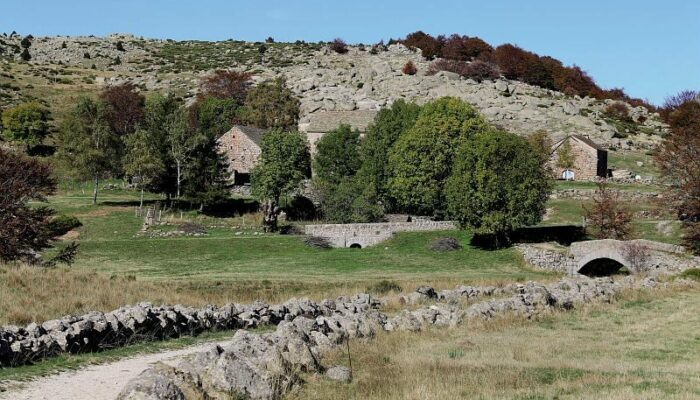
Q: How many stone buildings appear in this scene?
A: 3